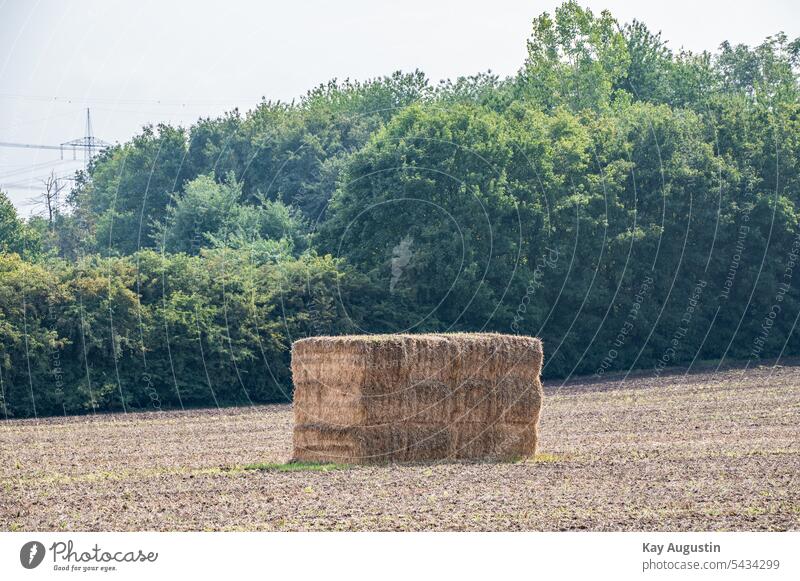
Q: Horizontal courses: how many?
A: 3